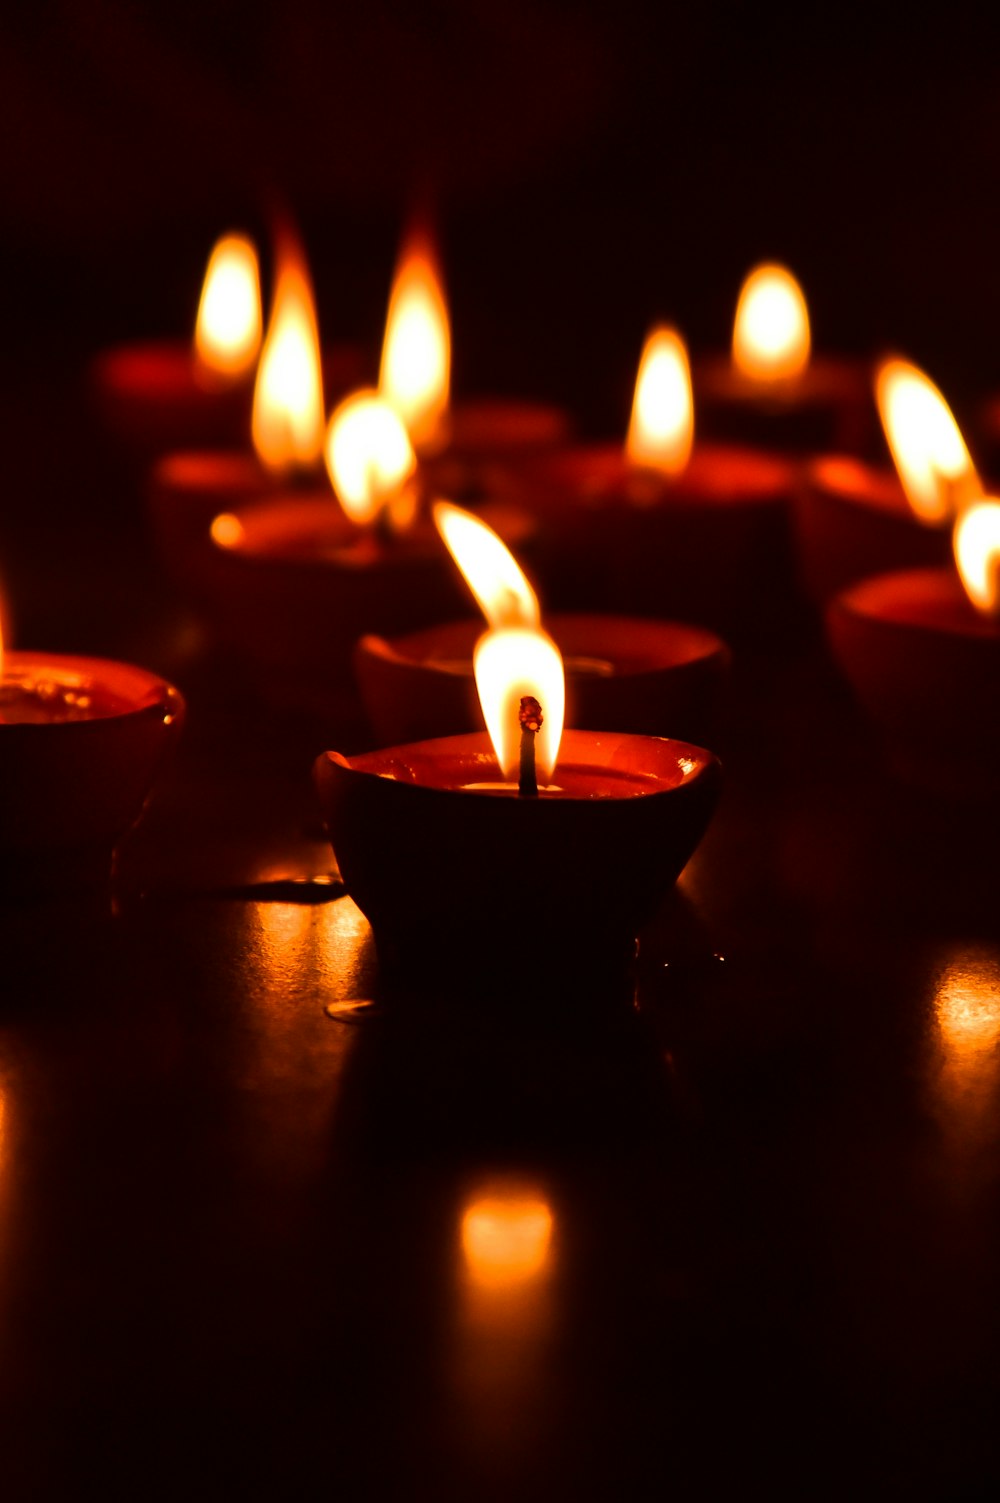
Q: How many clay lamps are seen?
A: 11